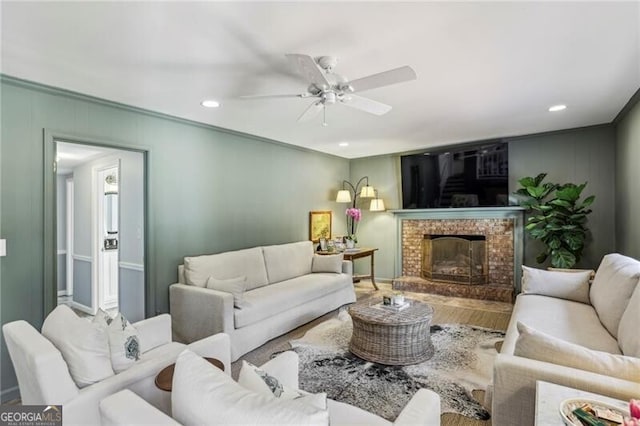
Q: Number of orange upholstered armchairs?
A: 0